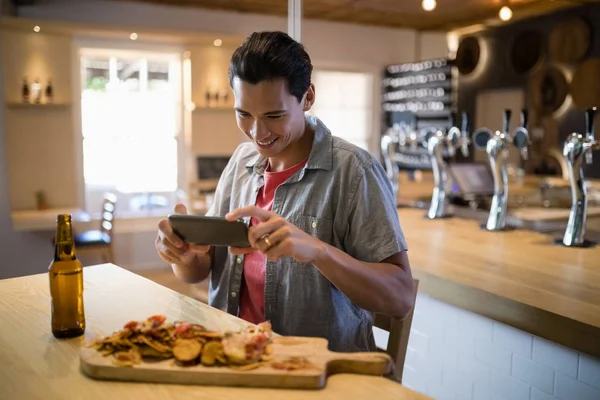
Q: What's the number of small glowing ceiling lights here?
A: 5